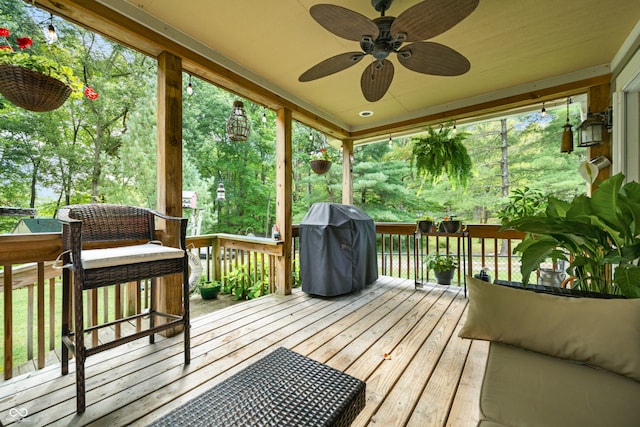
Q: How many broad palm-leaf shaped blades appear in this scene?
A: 5